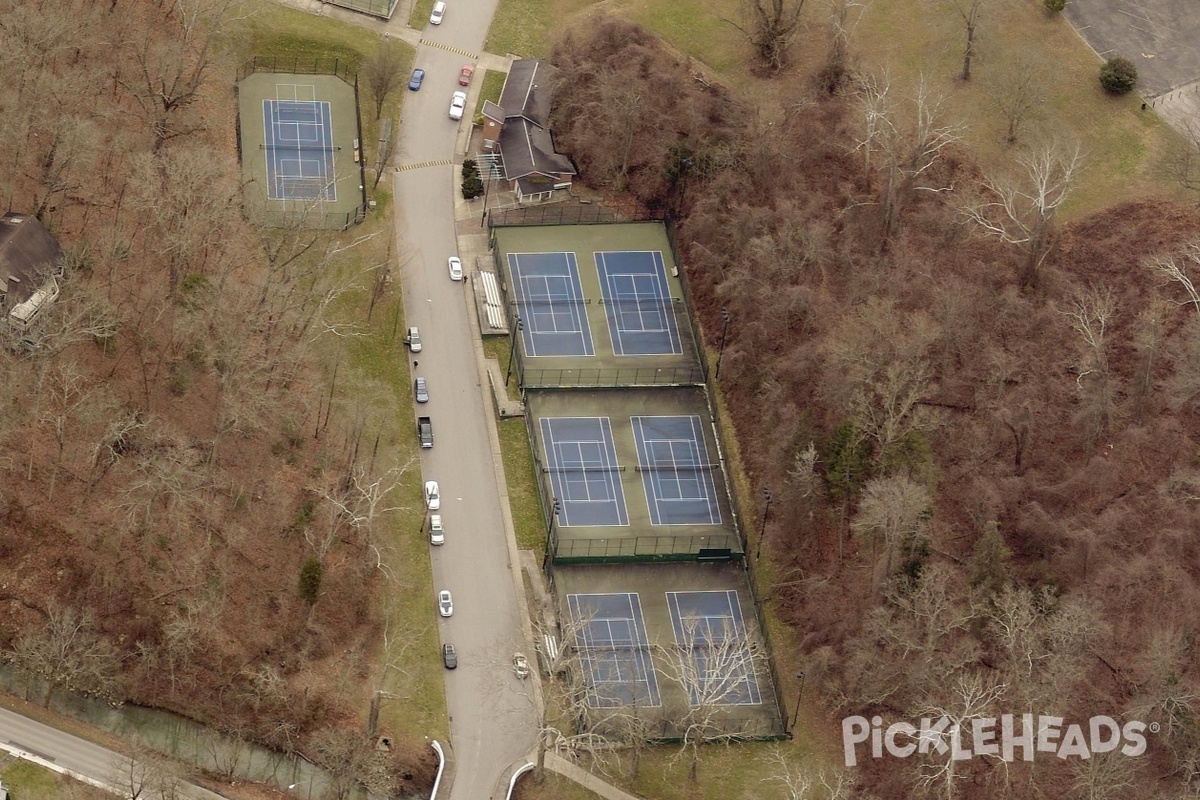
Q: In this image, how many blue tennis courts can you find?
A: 7